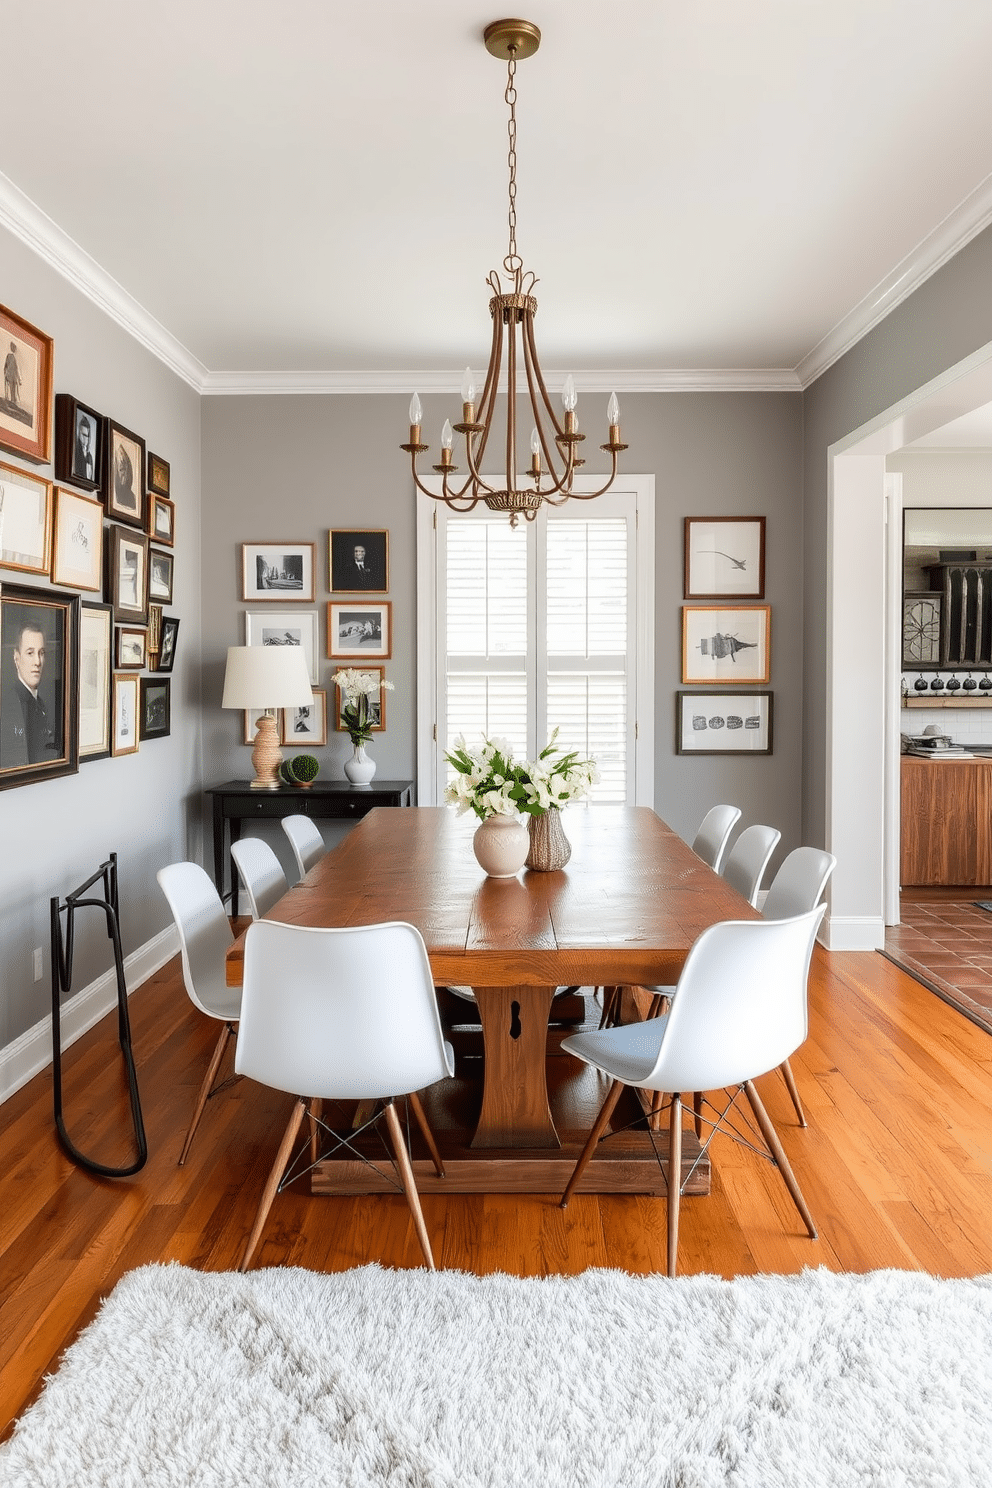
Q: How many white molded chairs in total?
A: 8